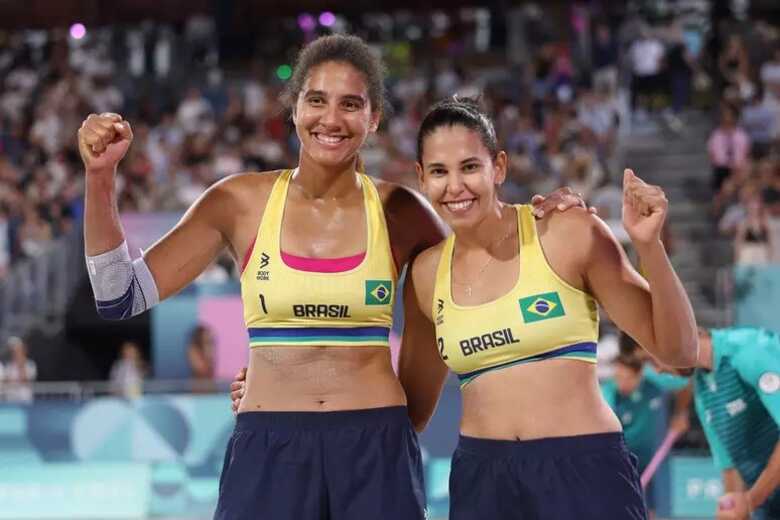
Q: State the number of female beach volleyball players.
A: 2